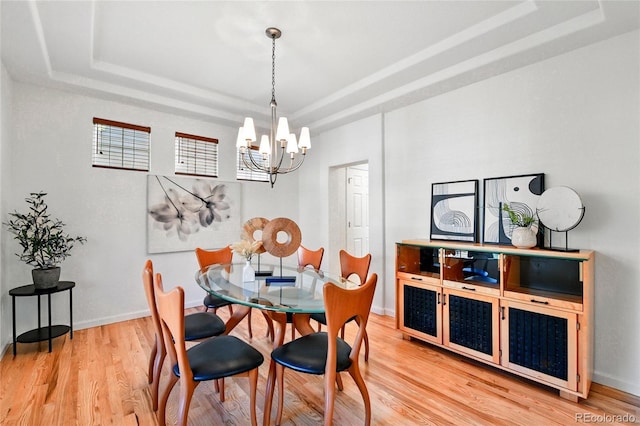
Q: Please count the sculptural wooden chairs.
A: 6